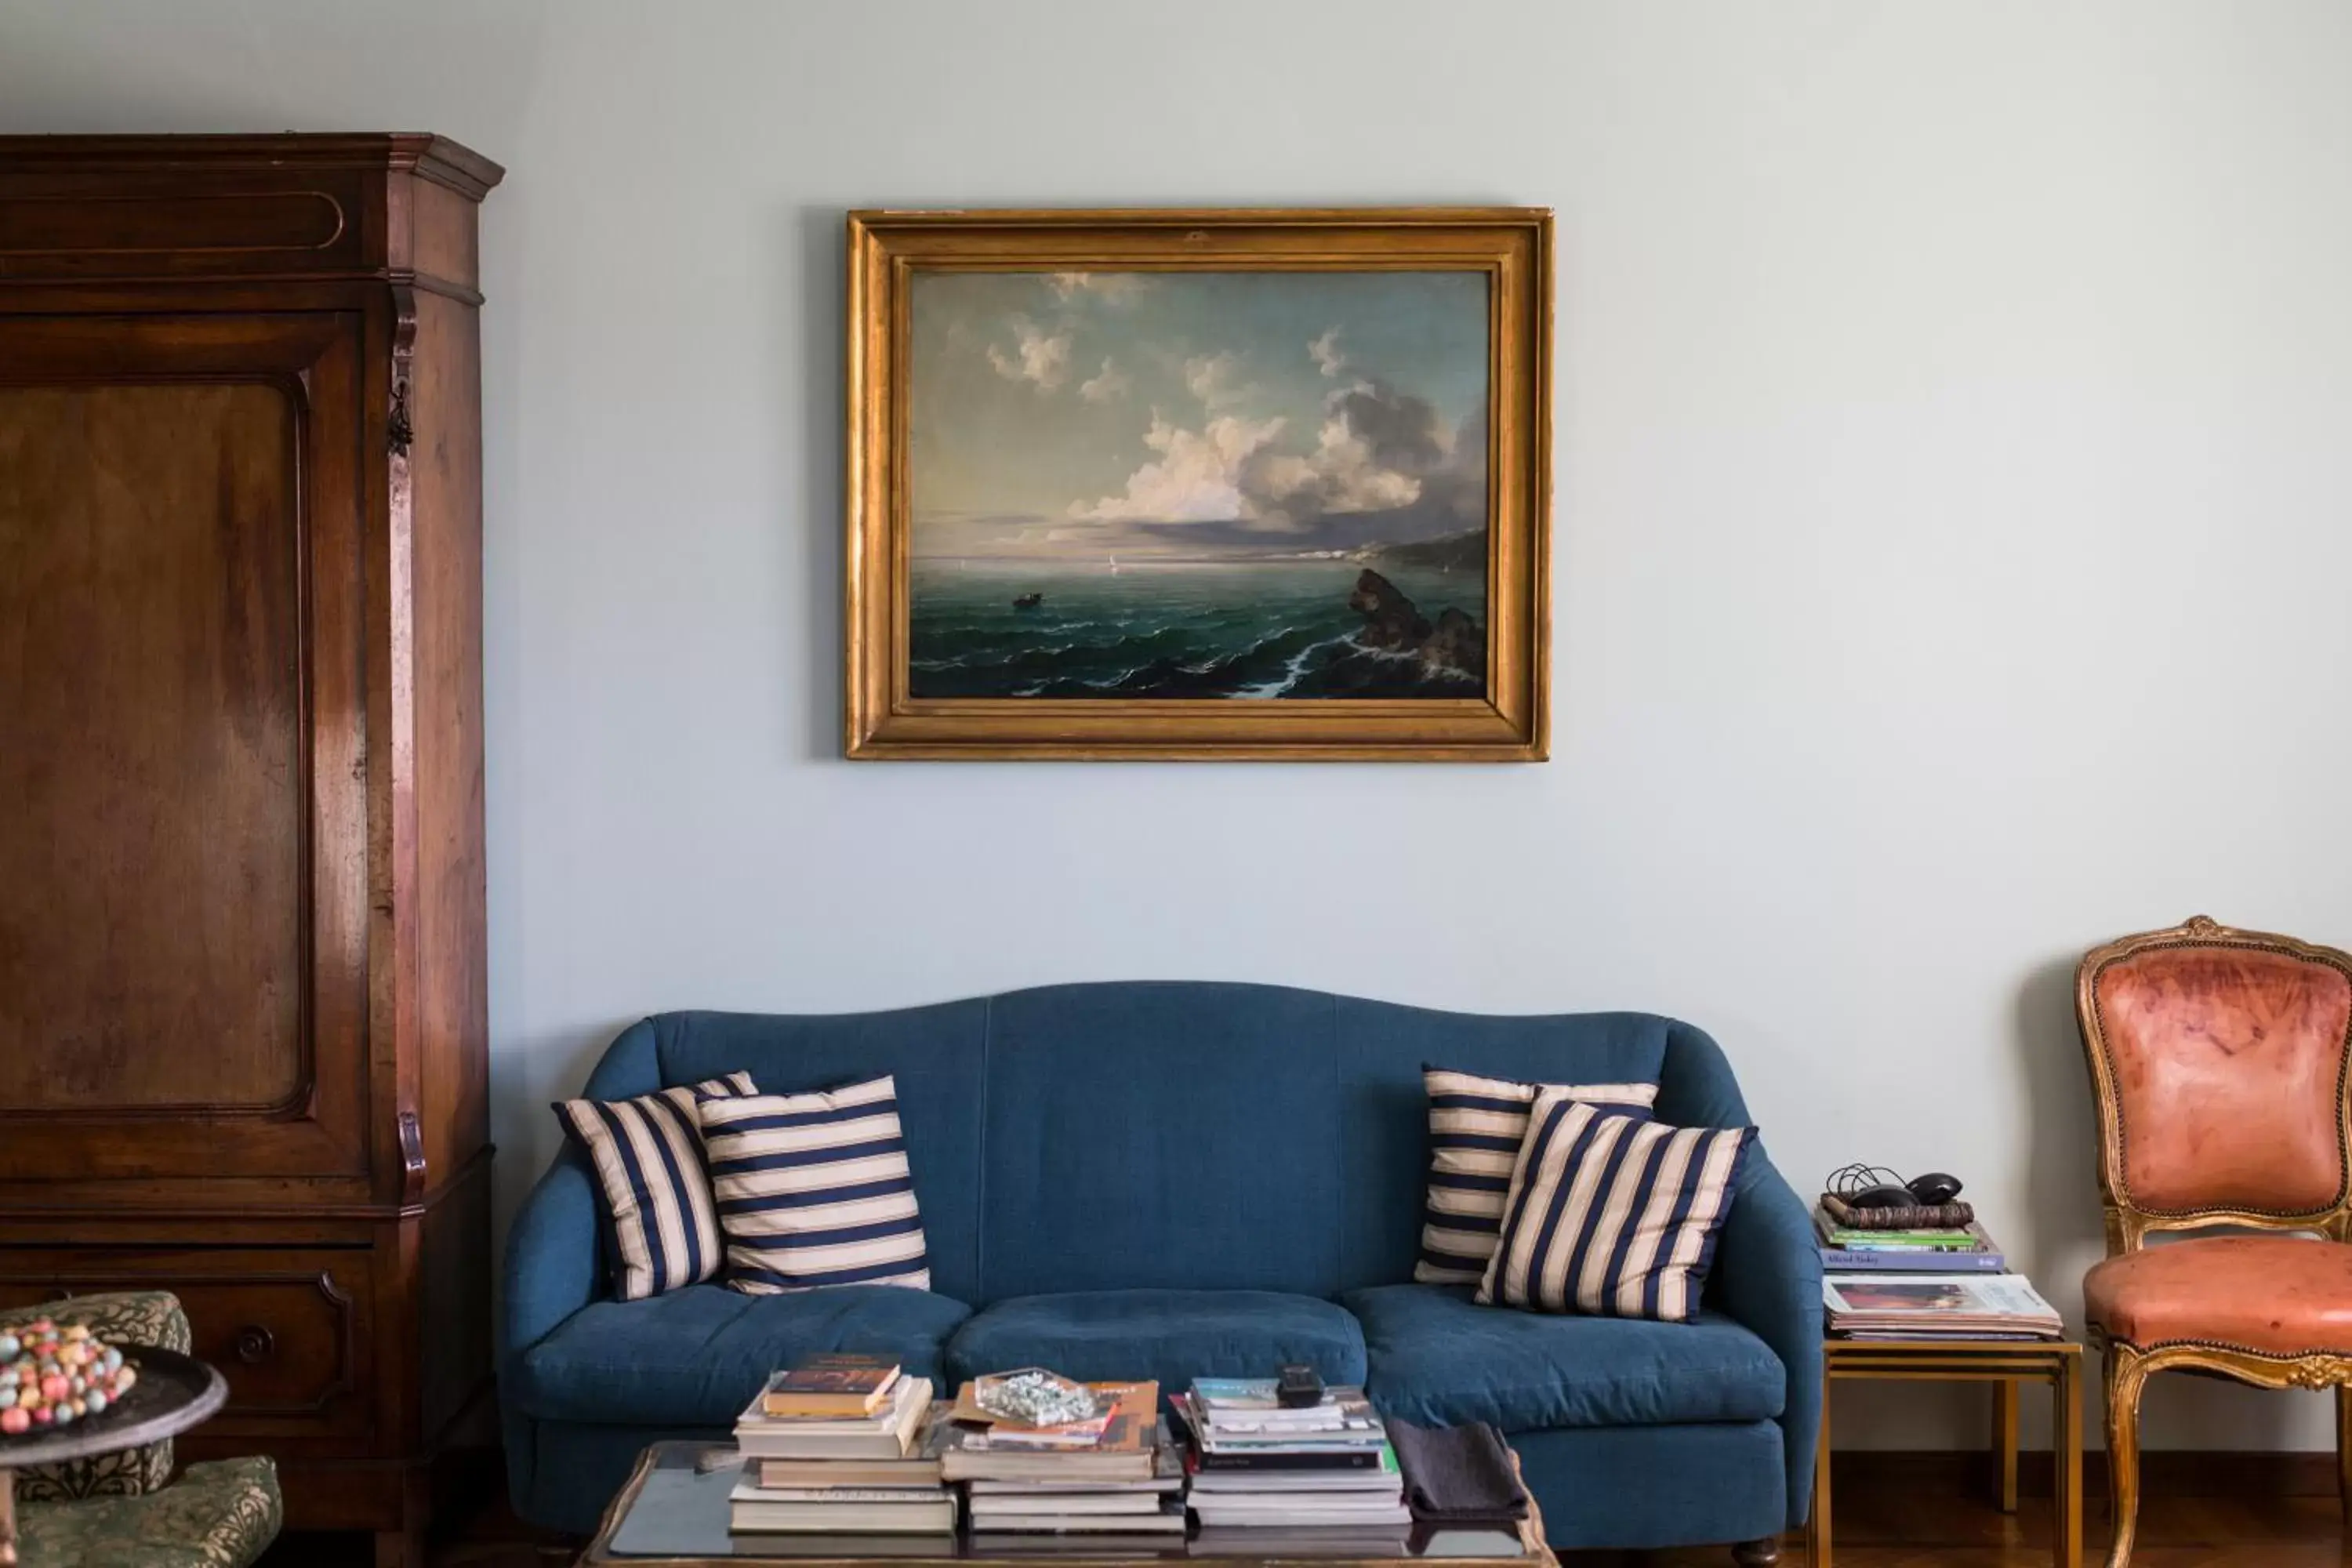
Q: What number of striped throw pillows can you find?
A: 4